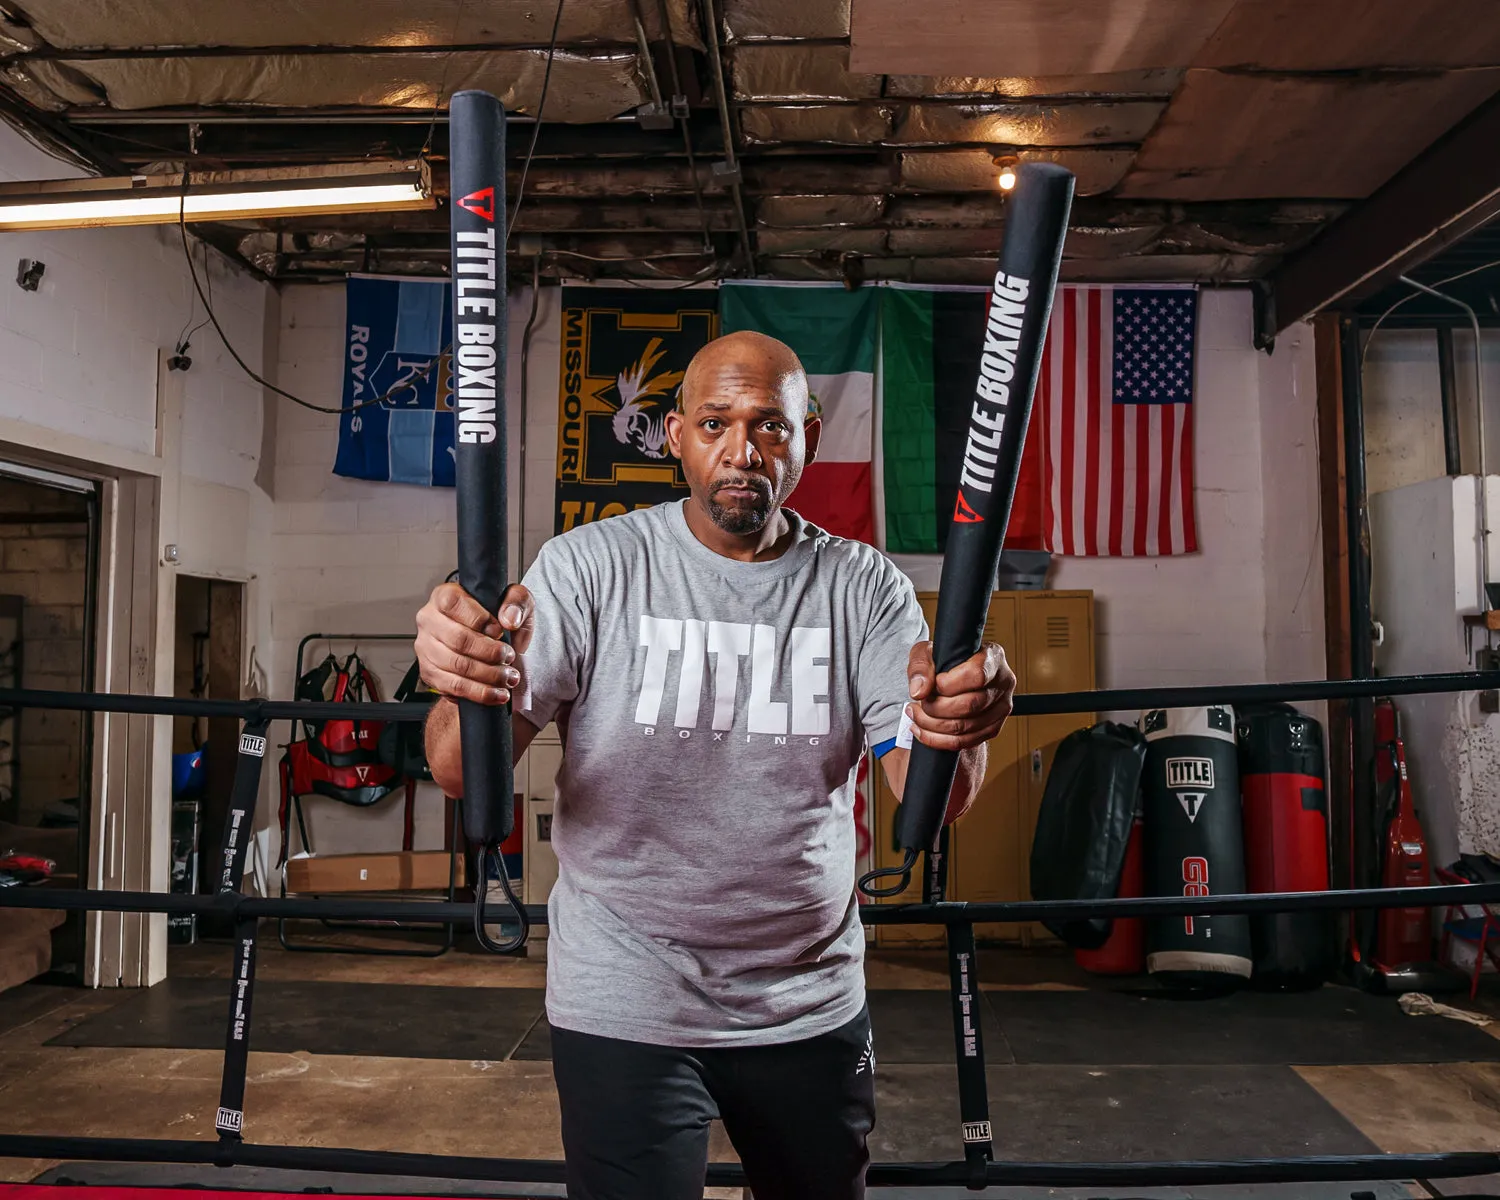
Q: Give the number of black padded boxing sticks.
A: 2